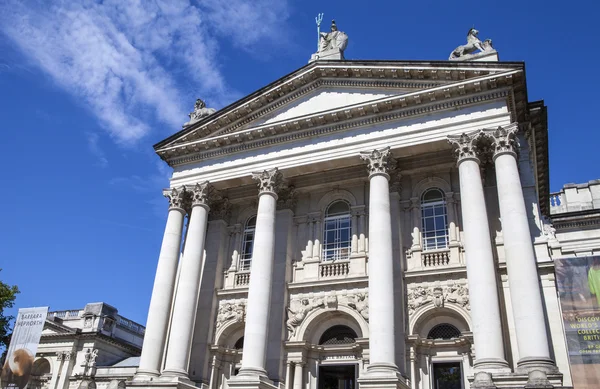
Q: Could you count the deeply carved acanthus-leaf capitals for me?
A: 6